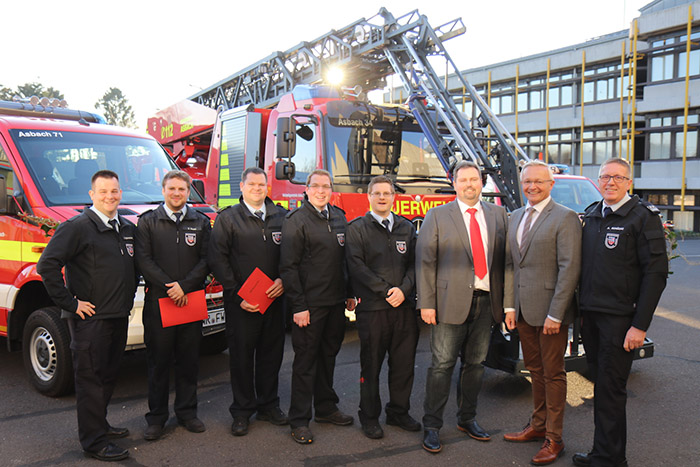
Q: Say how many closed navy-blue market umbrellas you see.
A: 0